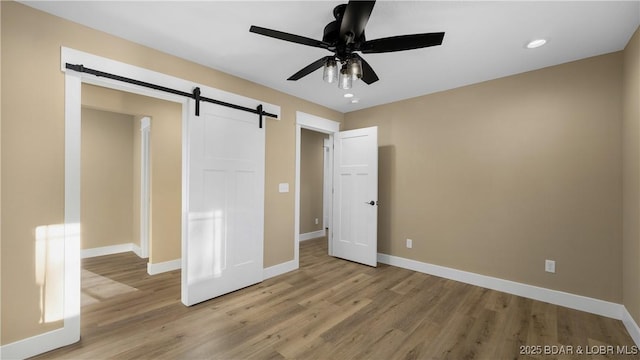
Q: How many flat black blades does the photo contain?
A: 5